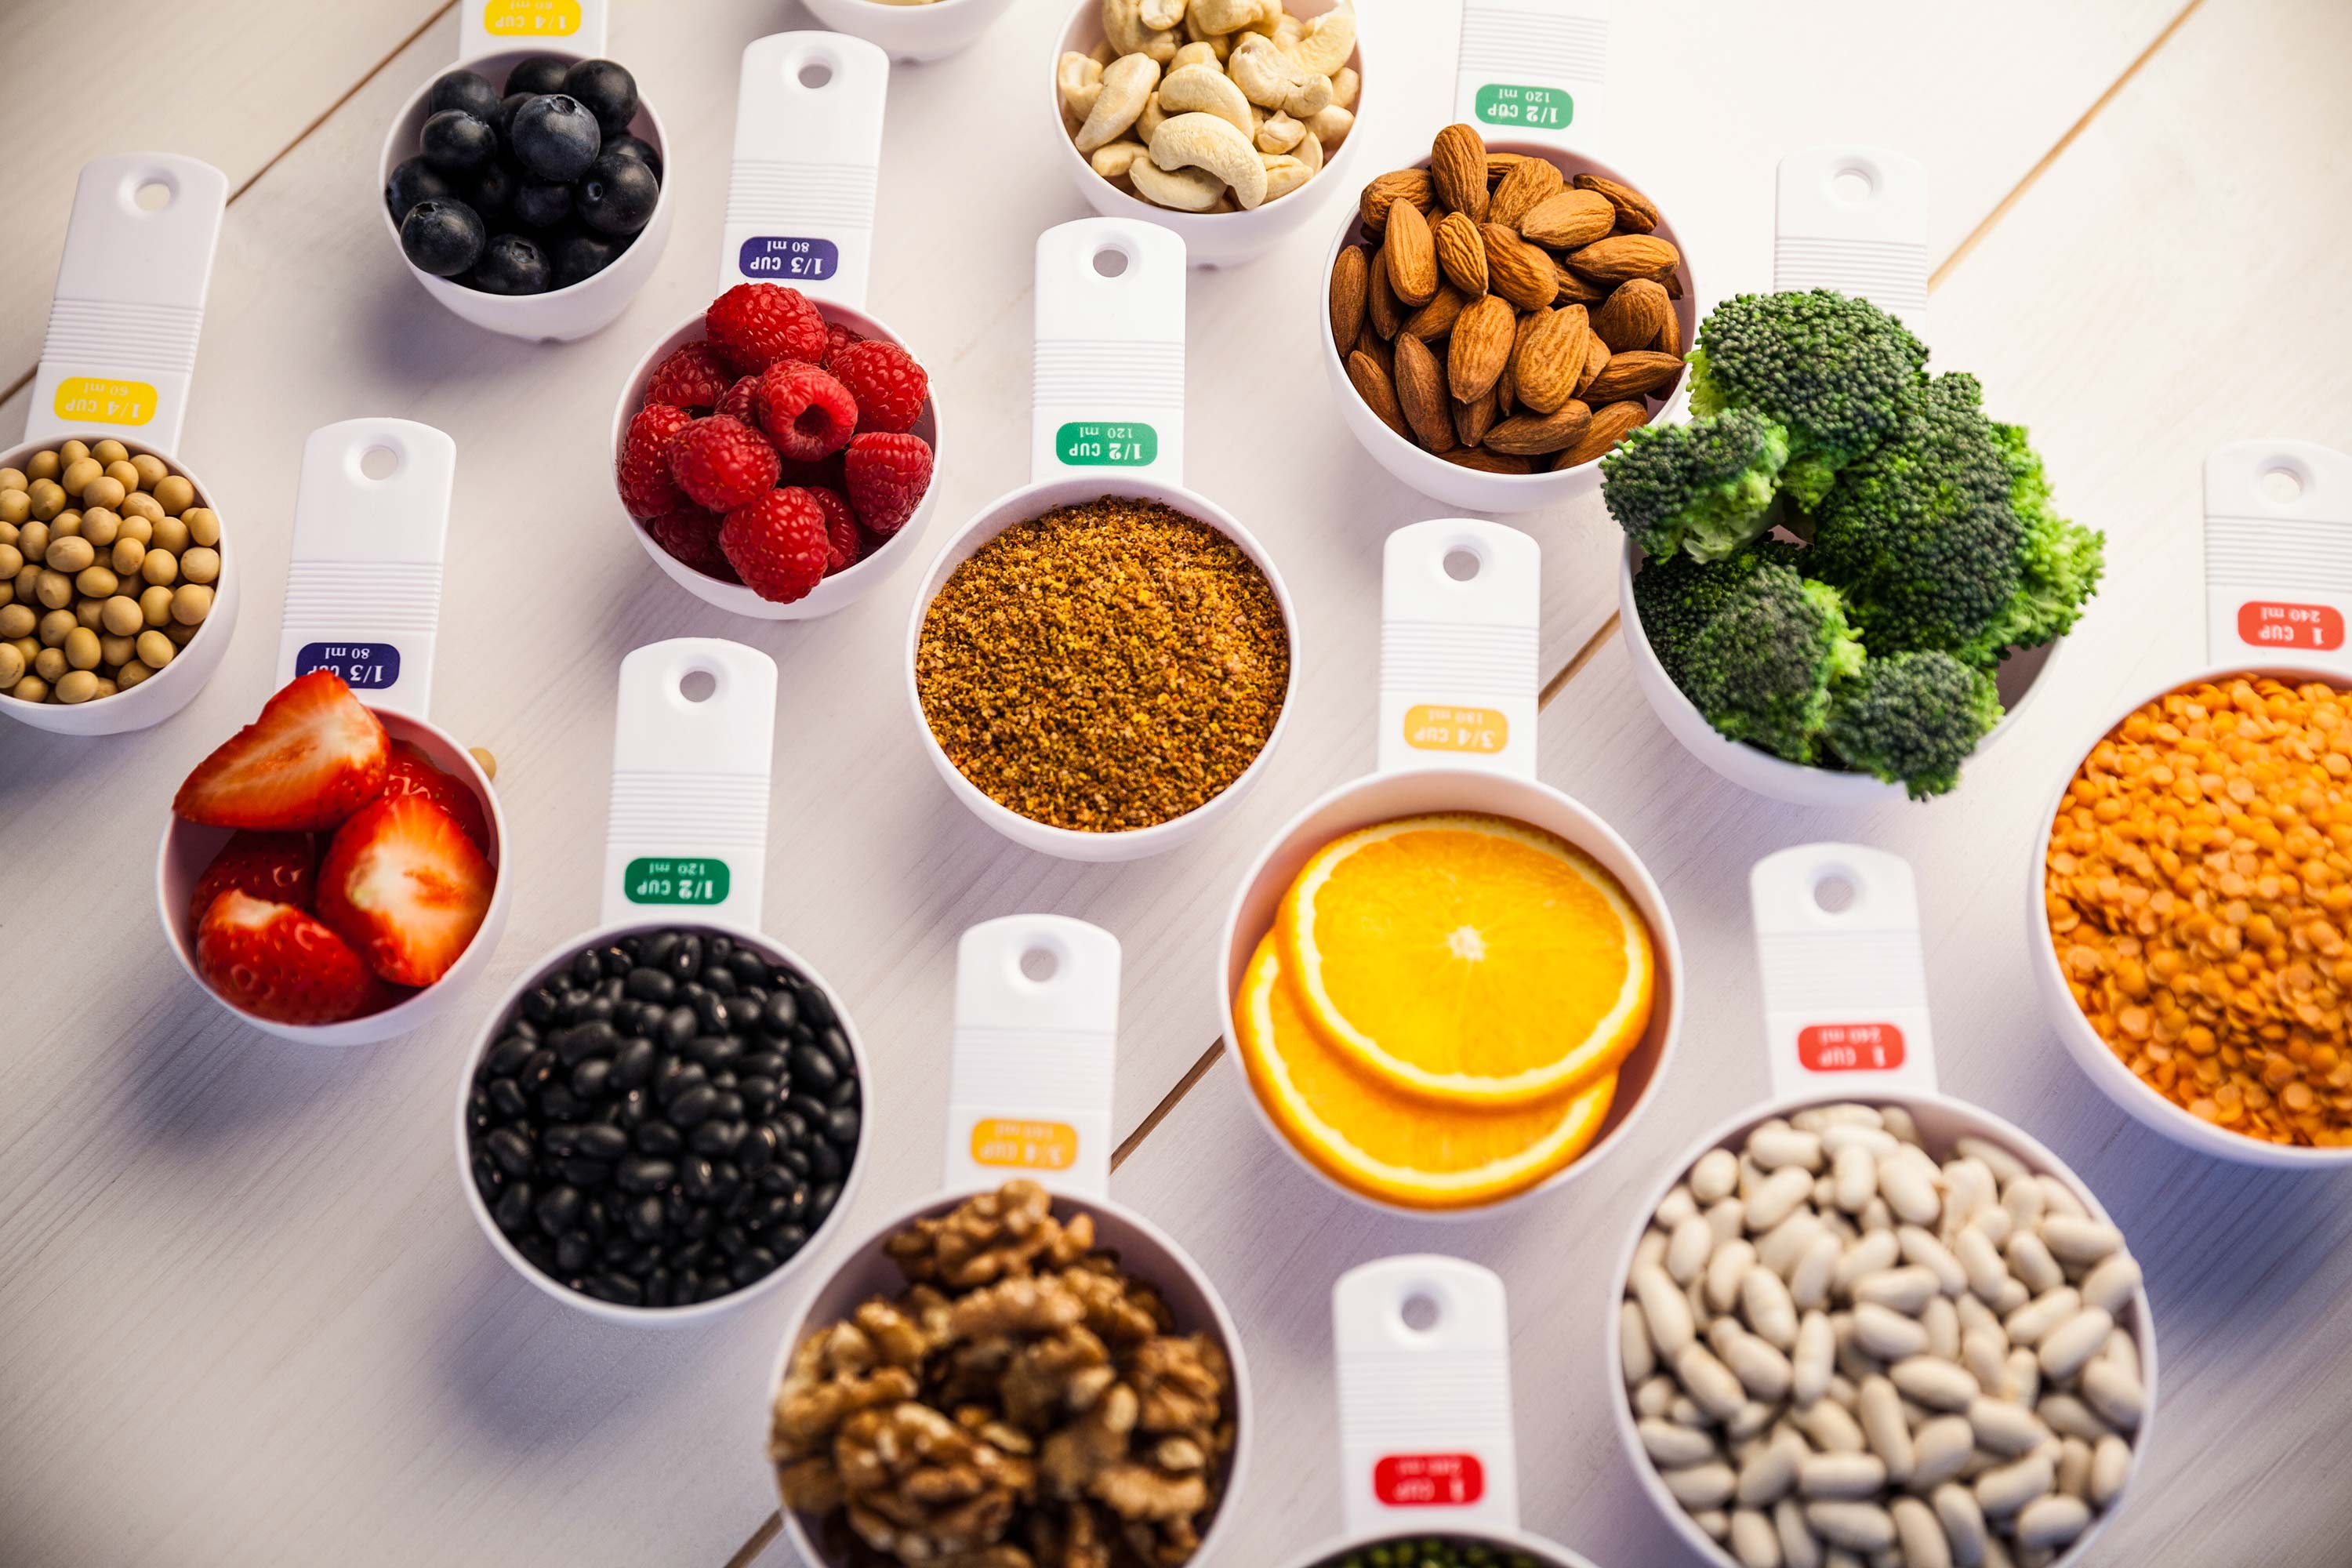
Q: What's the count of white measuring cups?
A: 15